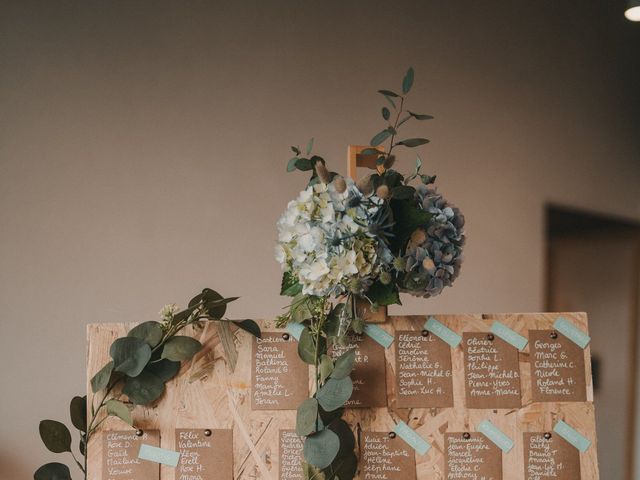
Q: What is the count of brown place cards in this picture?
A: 11